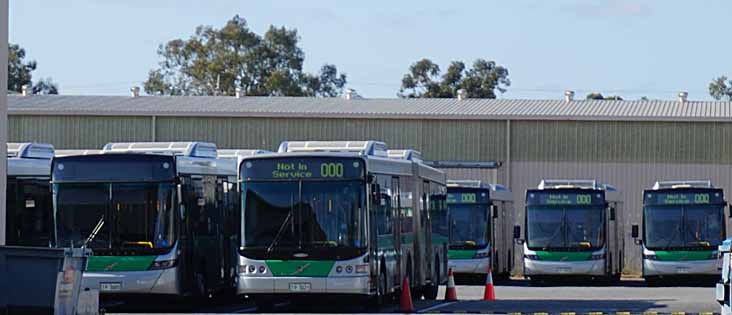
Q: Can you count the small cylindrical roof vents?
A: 7